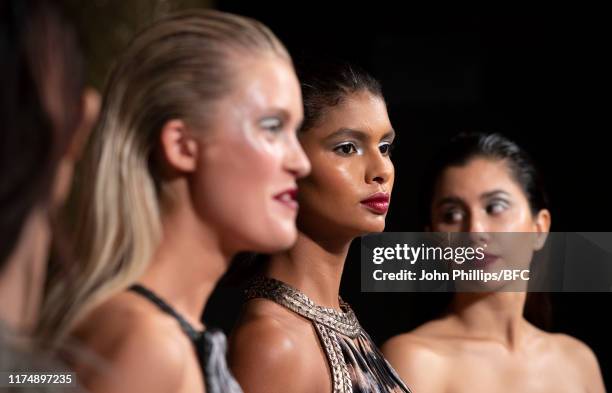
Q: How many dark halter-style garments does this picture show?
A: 2